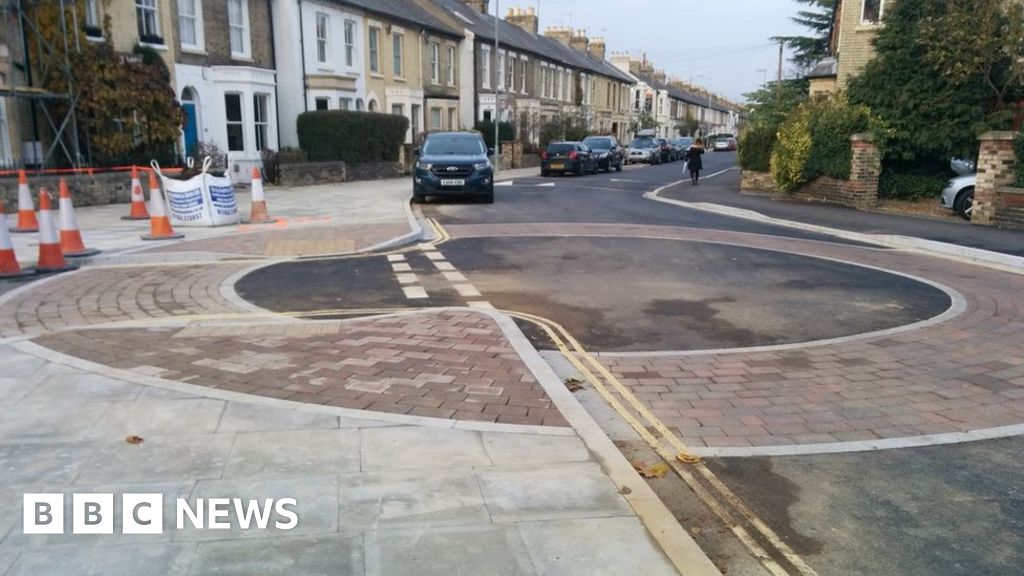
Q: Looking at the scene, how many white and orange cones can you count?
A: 7